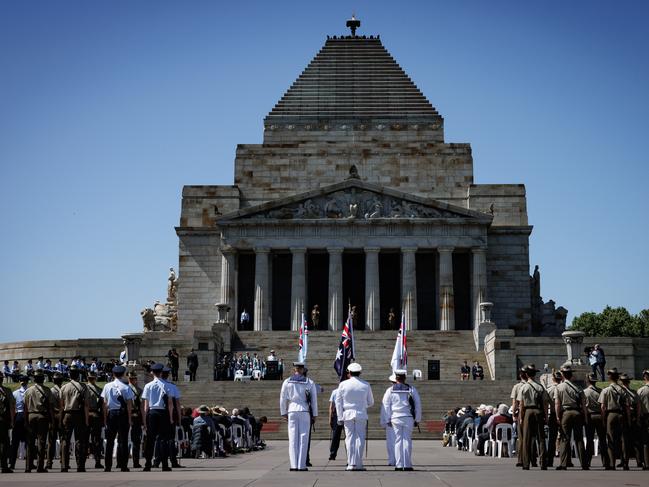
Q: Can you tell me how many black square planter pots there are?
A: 0